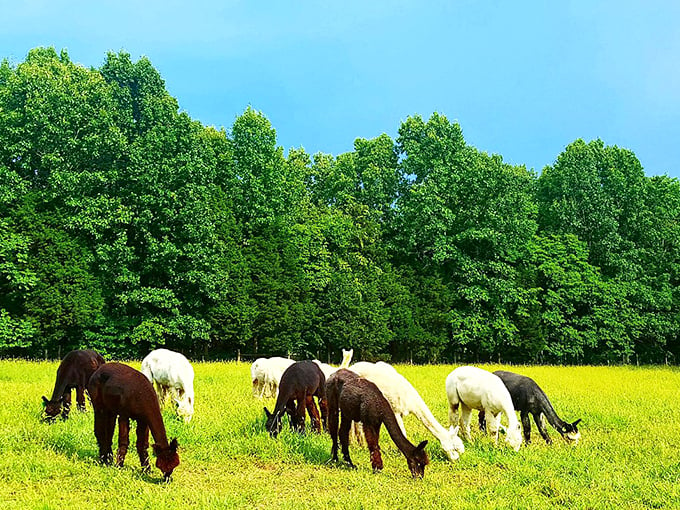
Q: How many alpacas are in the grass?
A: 10